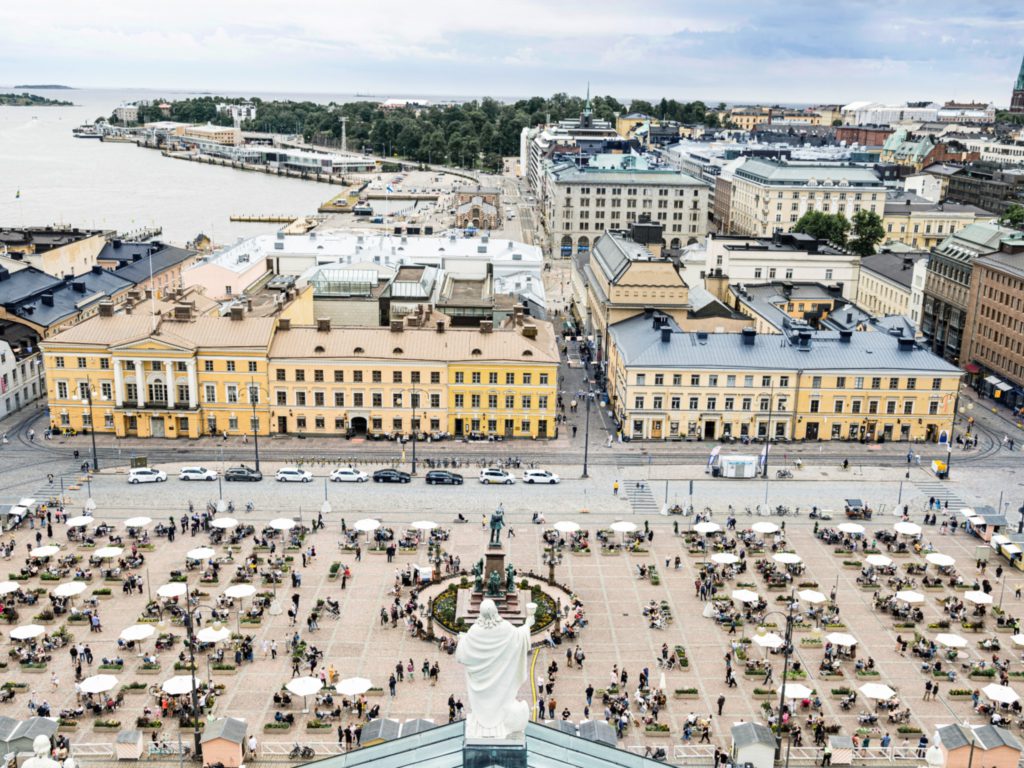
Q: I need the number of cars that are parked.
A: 9